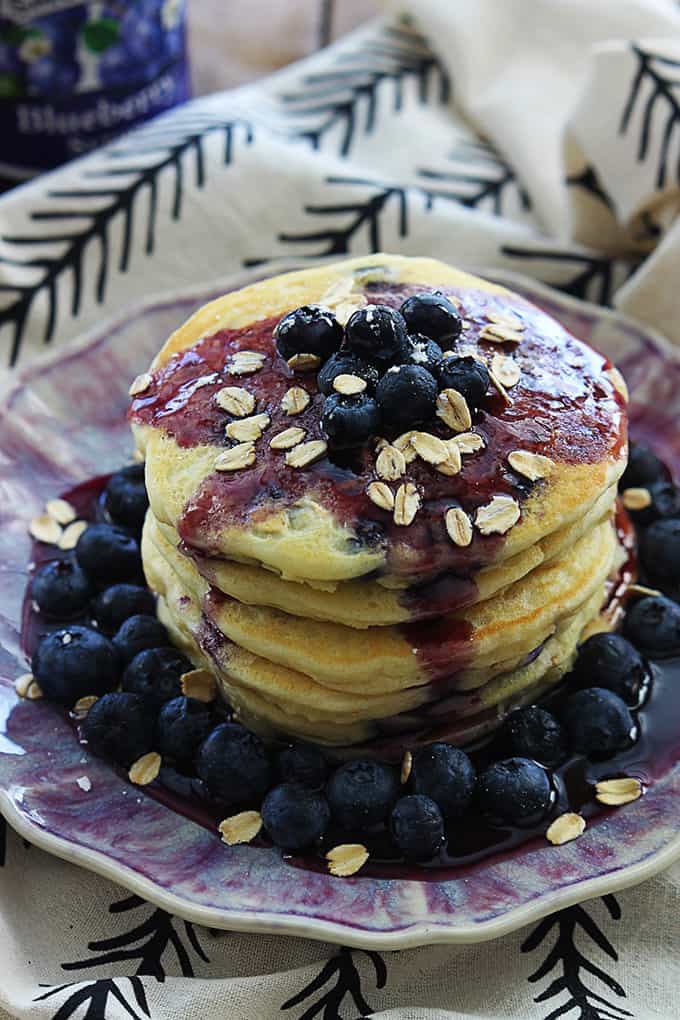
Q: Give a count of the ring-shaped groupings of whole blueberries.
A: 1